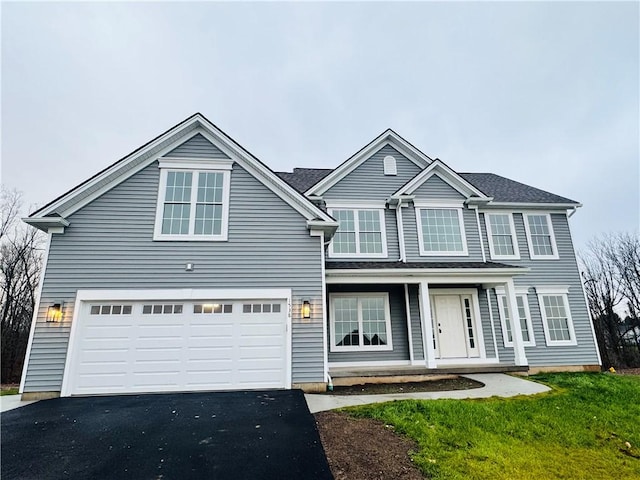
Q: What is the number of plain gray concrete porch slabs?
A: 1